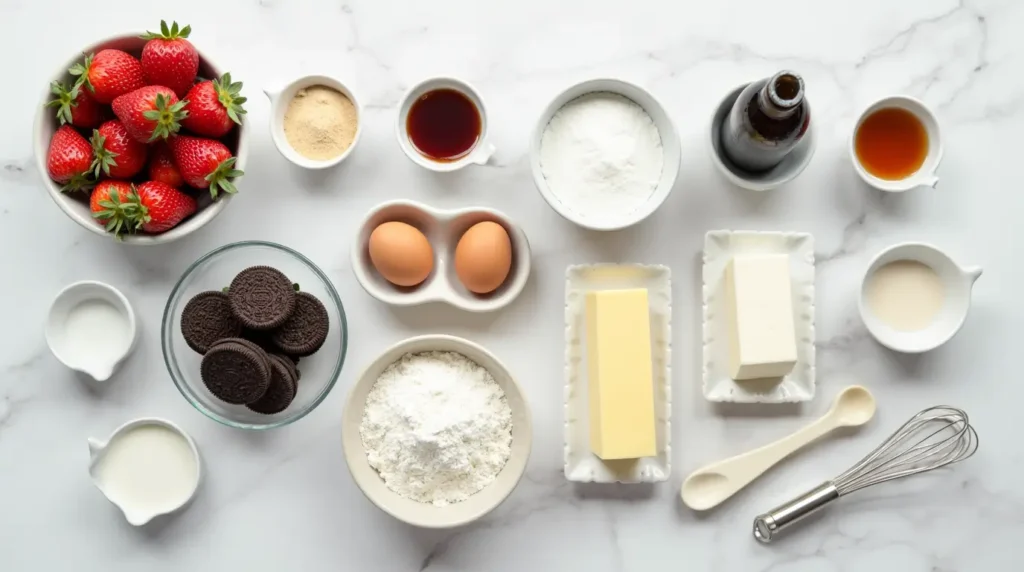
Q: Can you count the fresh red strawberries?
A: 11